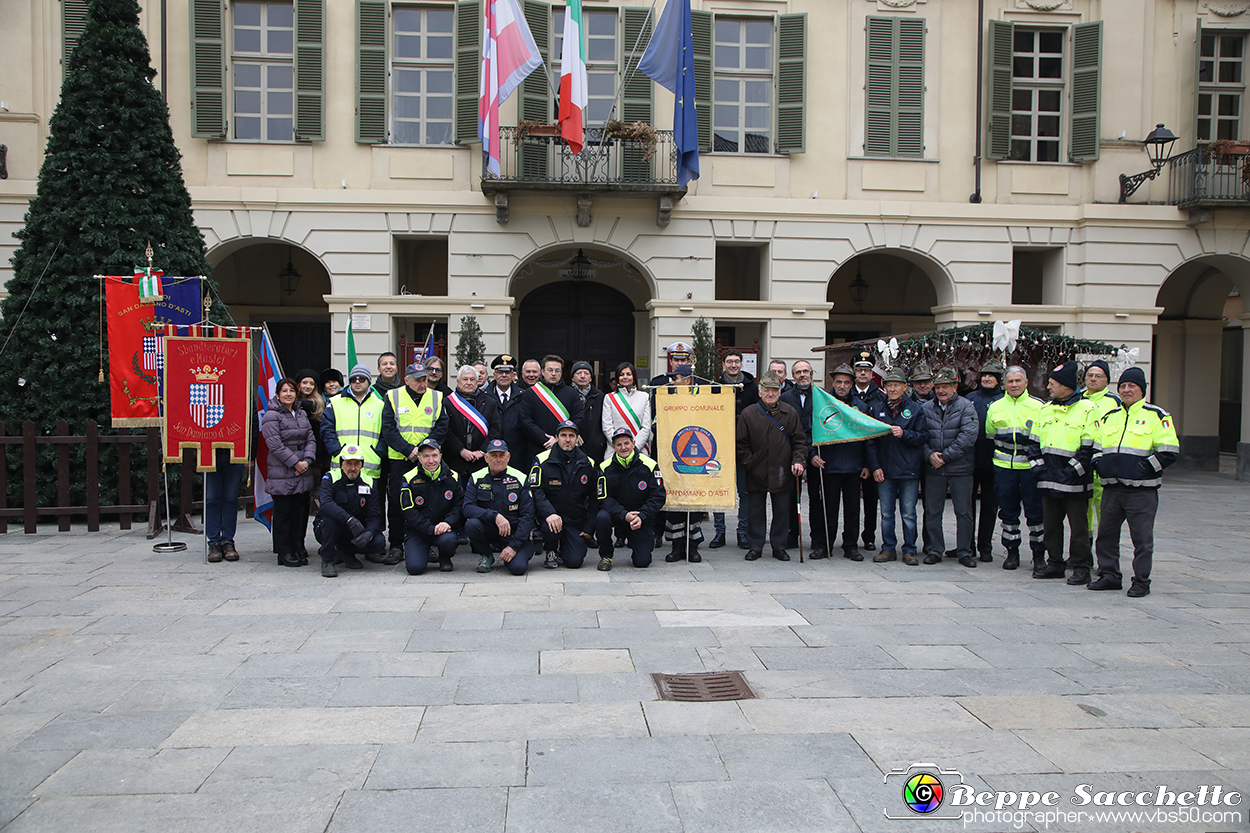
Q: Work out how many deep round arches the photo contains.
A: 4